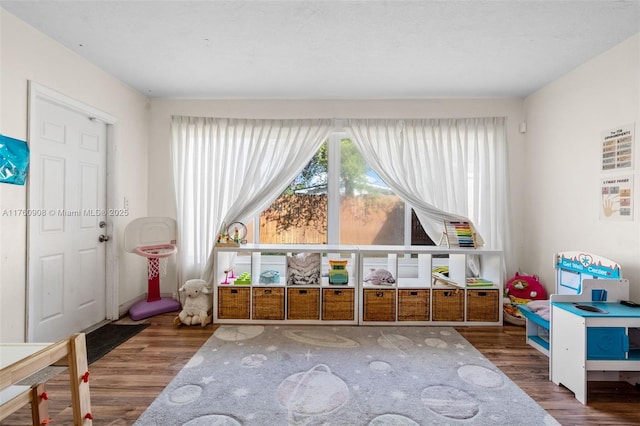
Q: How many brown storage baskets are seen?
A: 8